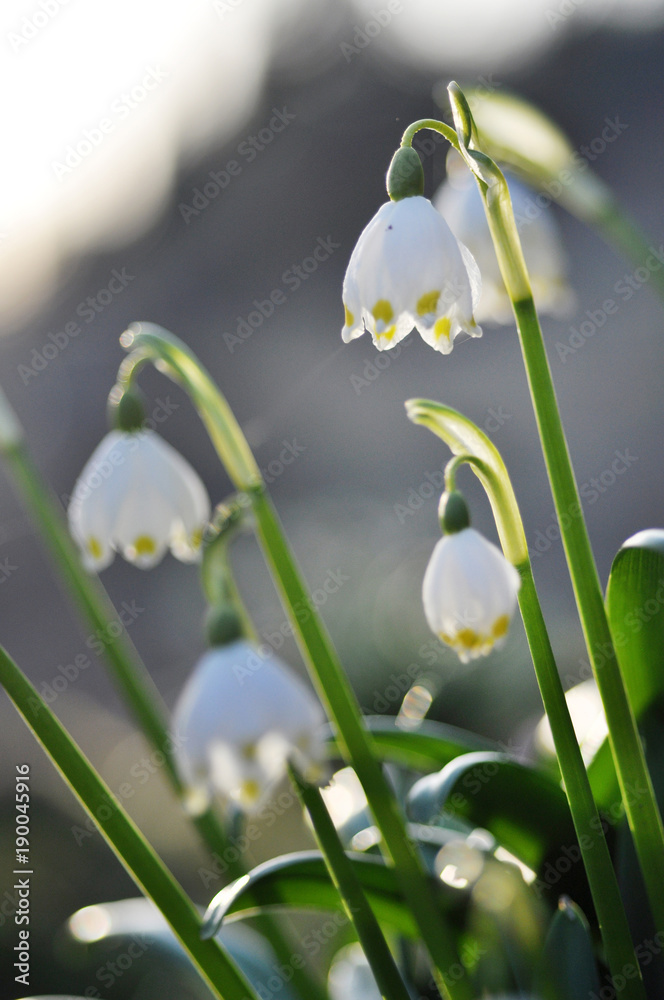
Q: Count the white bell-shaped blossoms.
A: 5